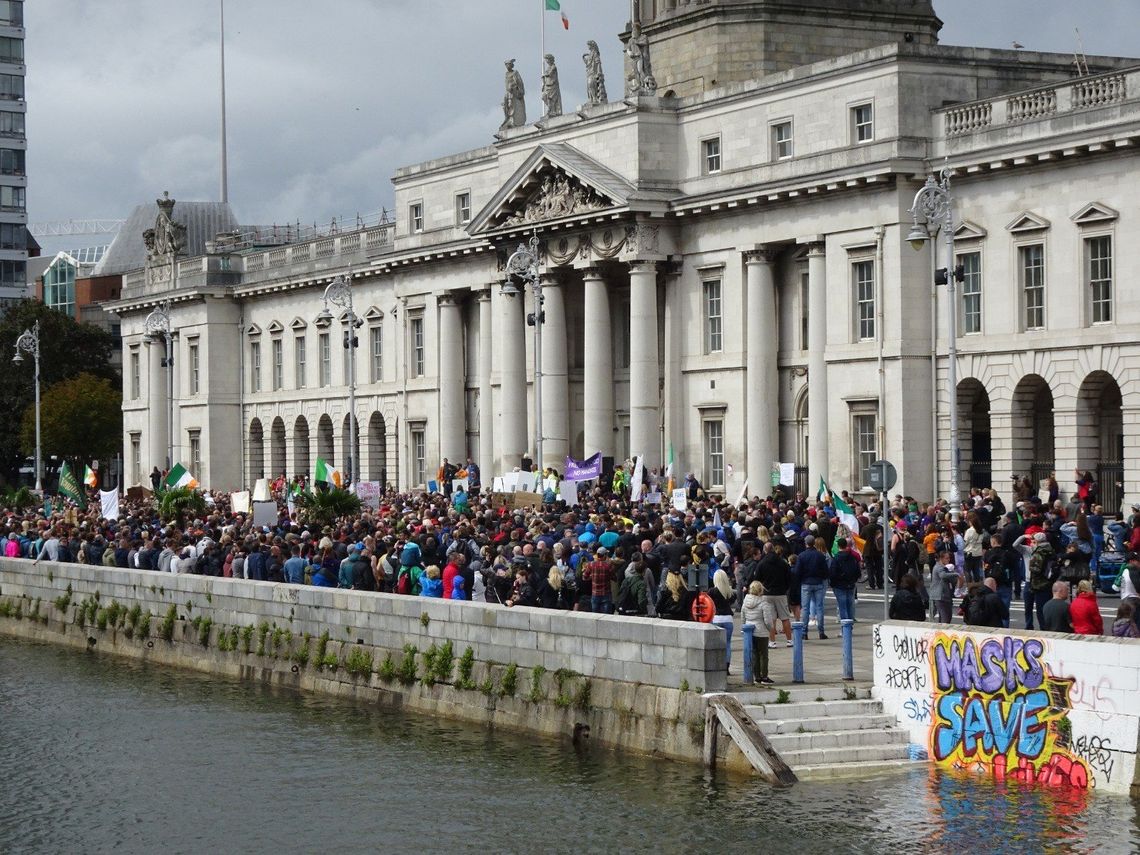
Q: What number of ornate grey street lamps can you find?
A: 5